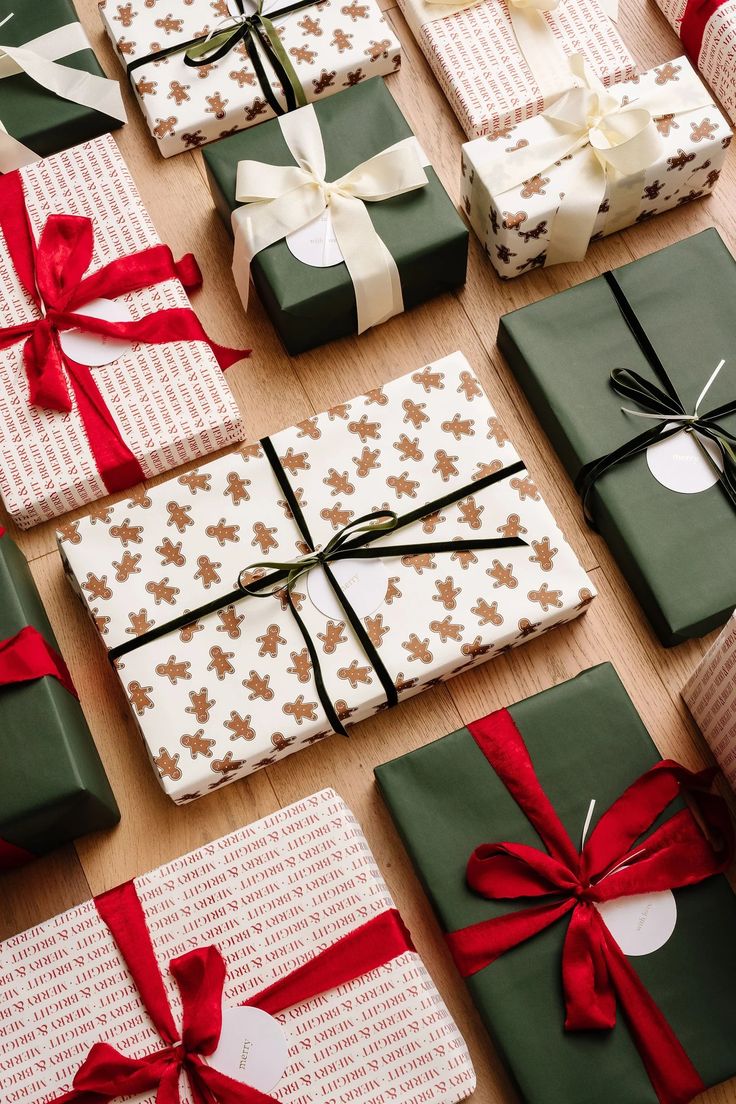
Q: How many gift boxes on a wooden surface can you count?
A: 13